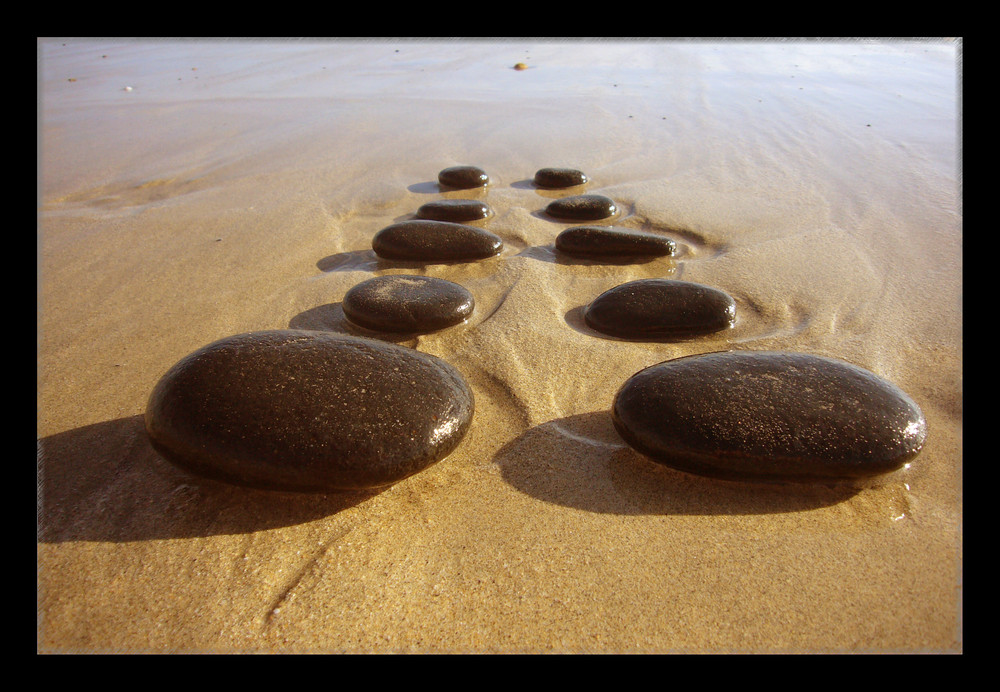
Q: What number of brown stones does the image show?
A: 10